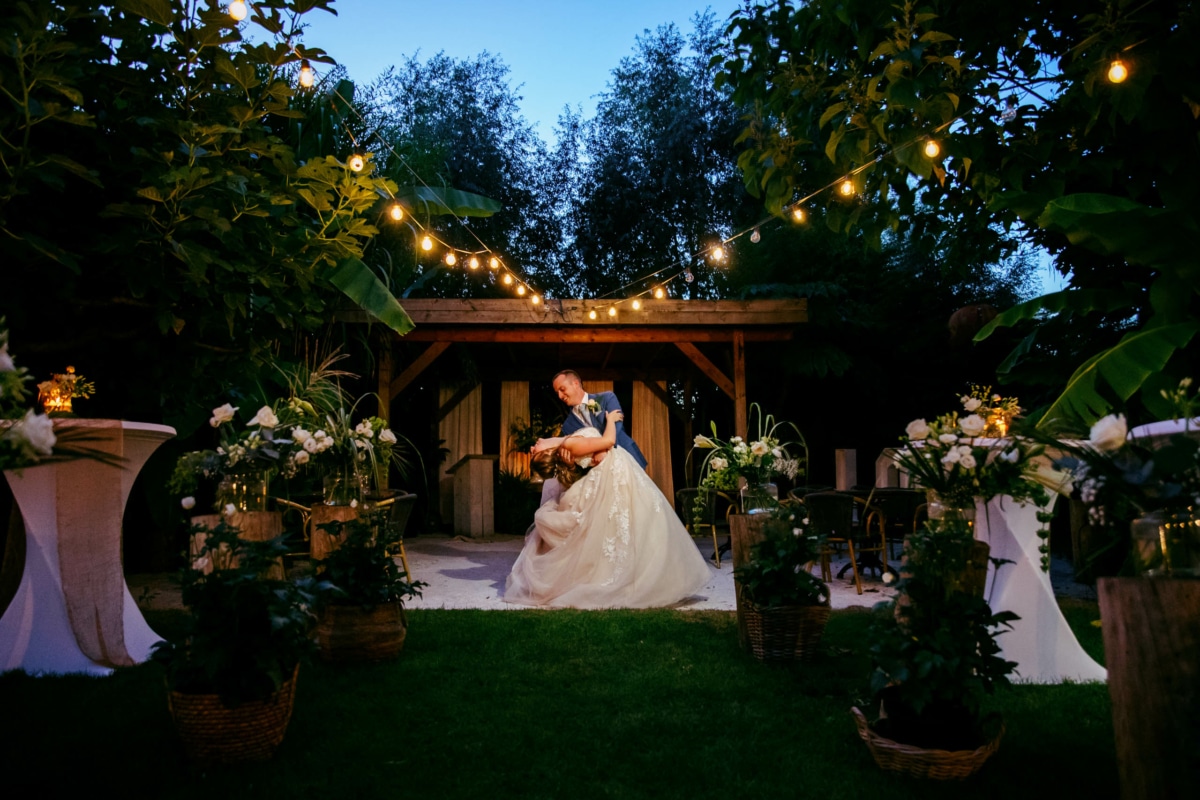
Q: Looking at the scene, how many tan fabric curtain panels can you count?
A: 4